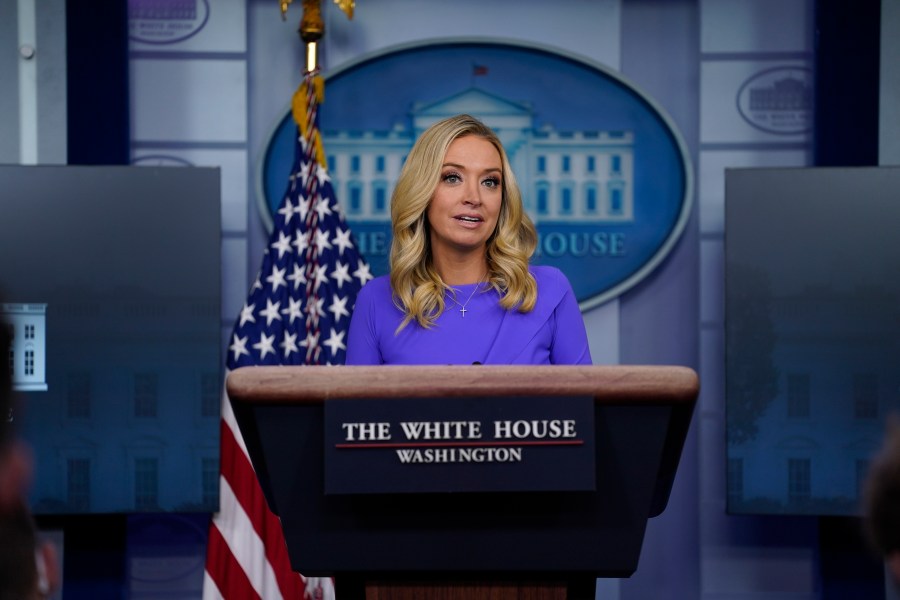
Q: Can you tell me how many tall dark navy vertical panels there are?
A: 2